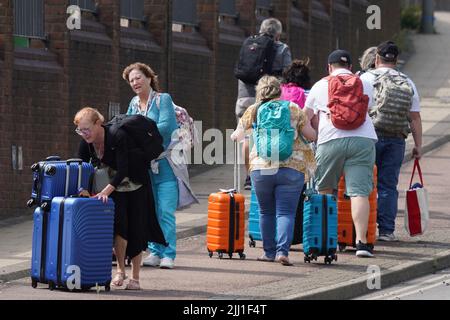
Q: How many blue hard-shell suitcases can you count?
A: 5